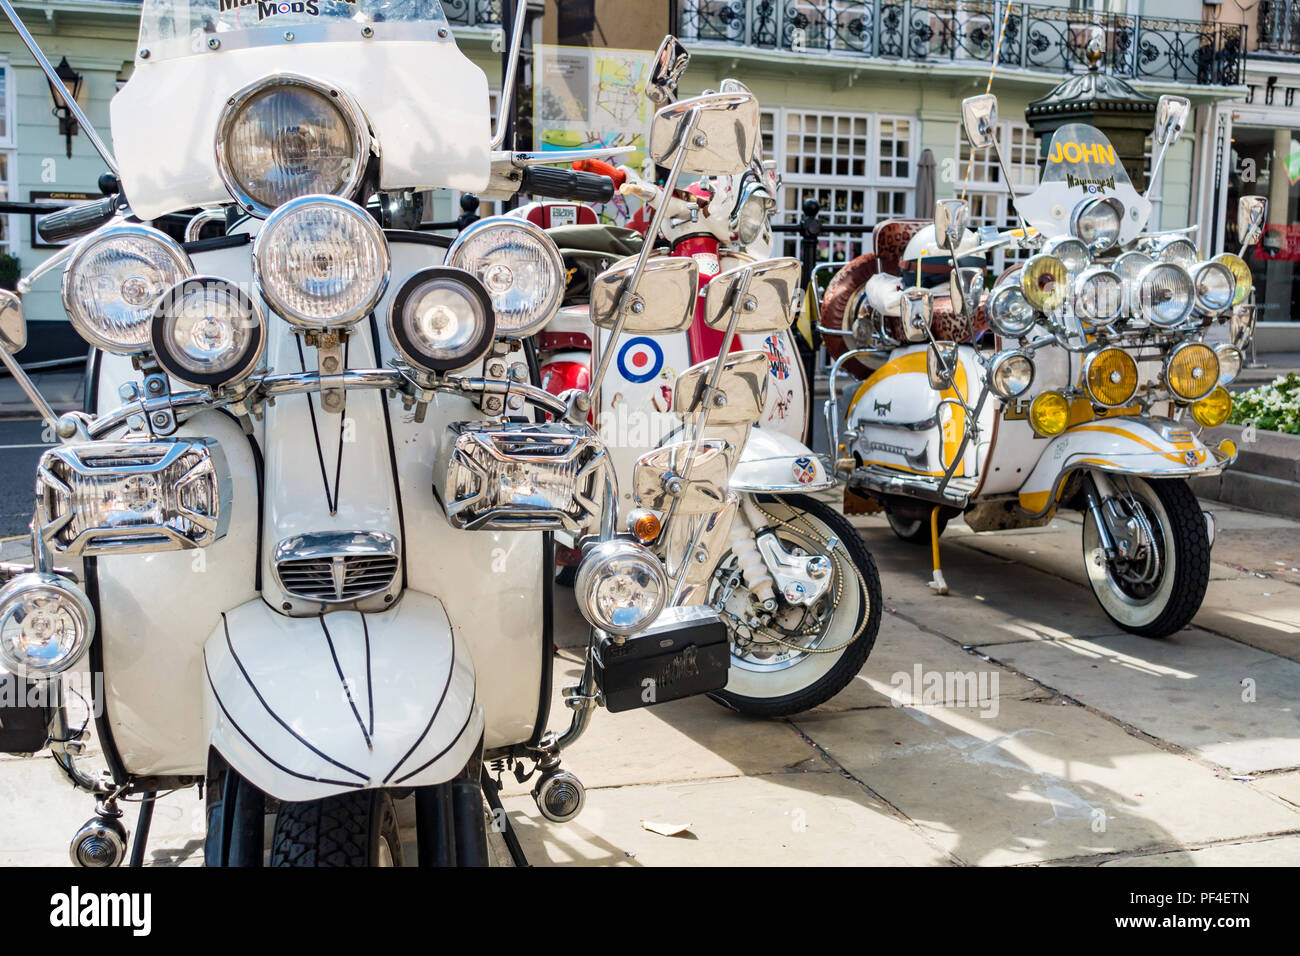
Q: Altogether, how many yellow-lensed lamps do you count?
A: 6